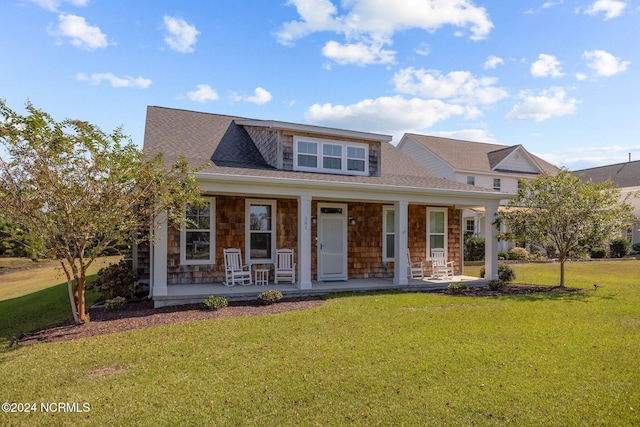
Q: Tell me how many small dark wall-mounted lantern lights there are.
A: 2